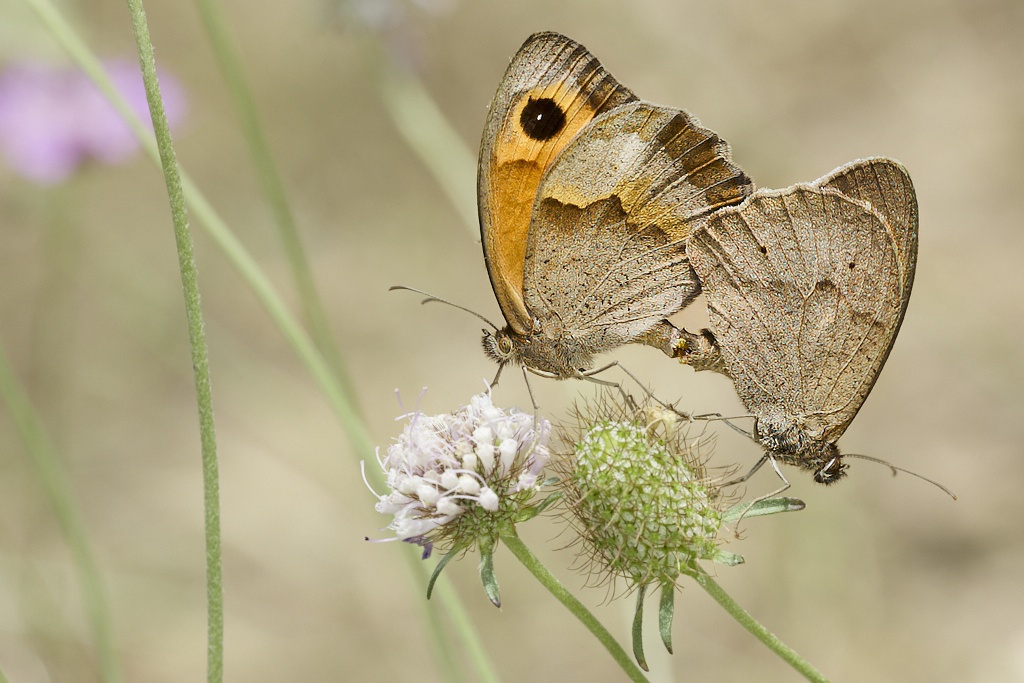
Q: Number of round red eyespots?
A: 0